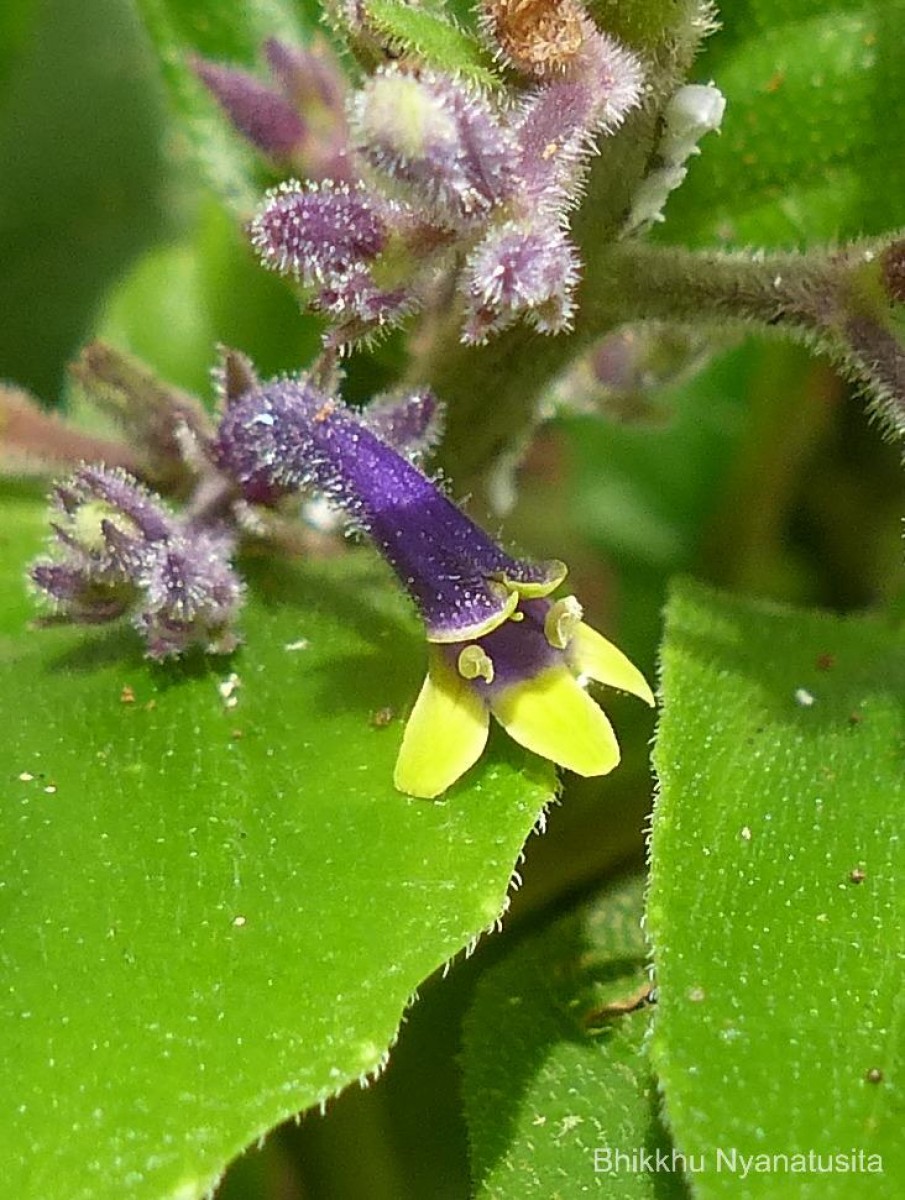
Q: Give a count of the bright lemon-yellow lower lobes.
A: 3